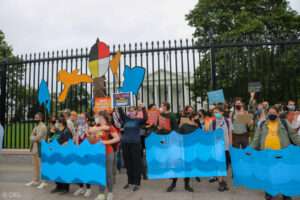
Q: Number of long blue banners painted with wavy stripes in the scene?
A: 3